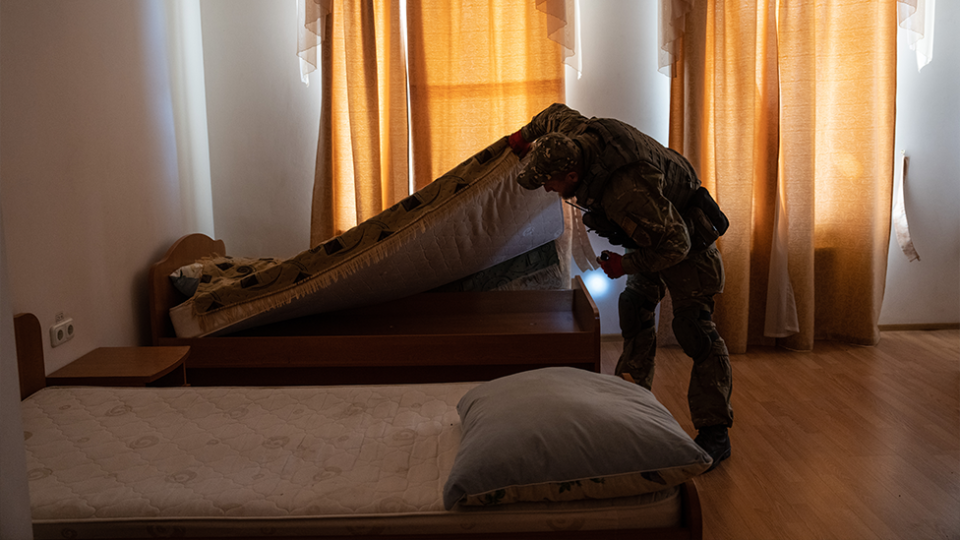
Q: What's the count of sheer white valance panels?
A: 4